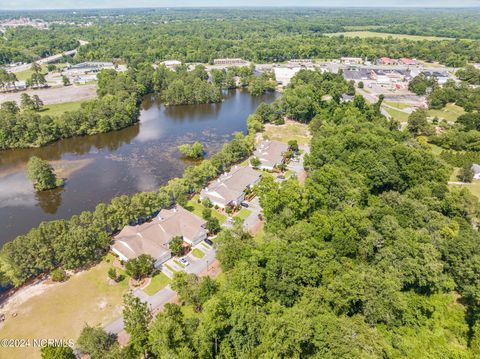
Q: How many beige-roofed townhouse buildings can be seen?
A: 3